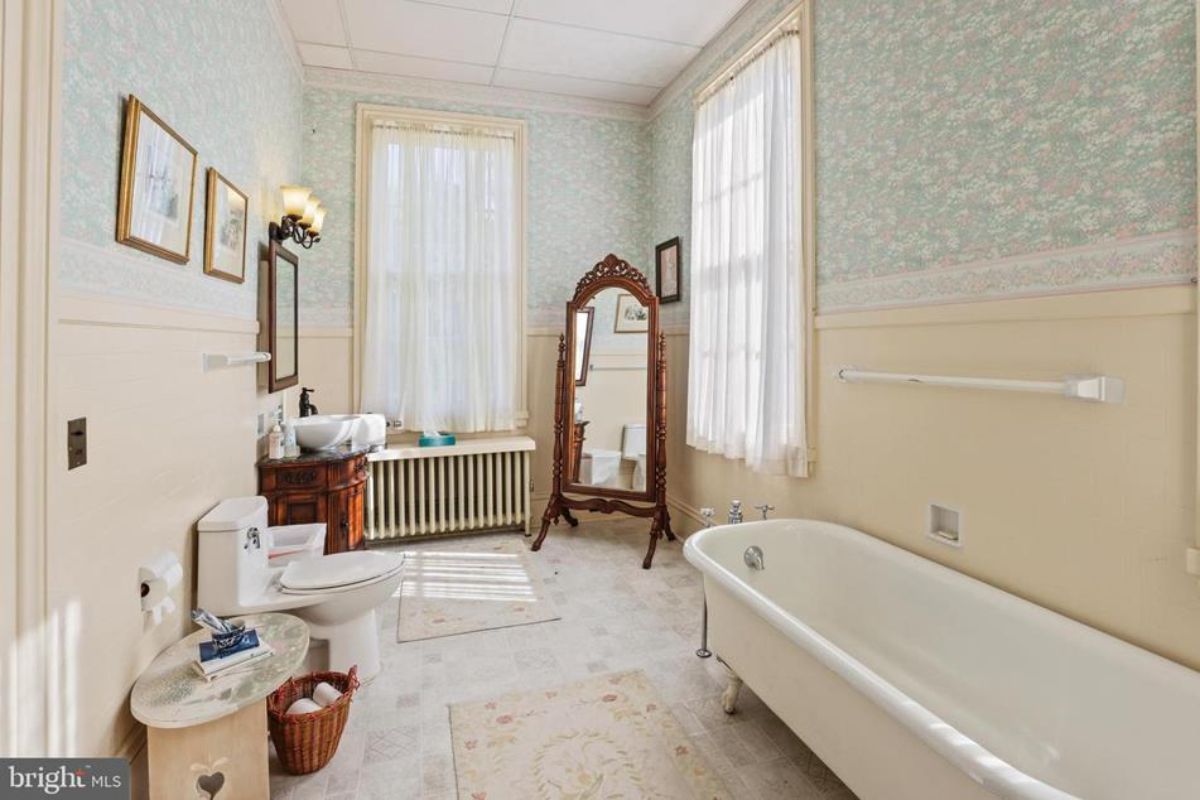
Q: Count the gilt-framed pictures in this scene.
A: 2